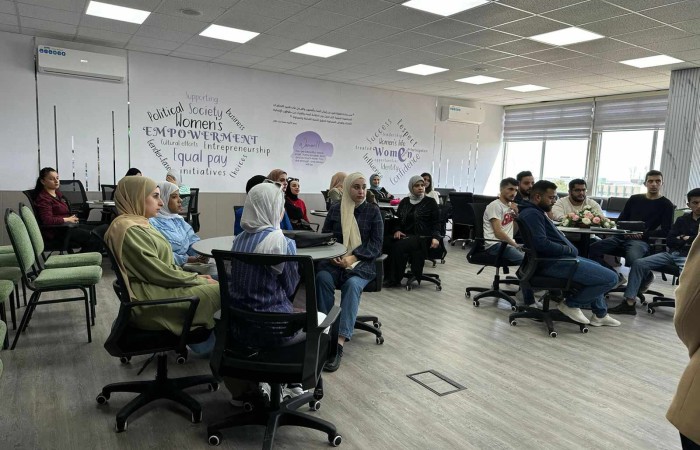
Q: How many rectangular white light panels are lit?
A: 9